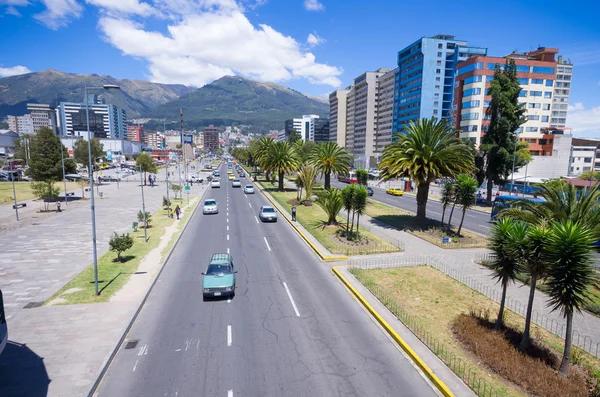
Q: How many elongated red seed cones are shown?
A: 0